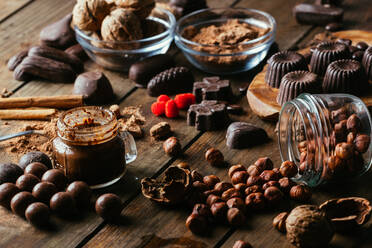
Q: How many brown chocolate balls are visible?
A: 10